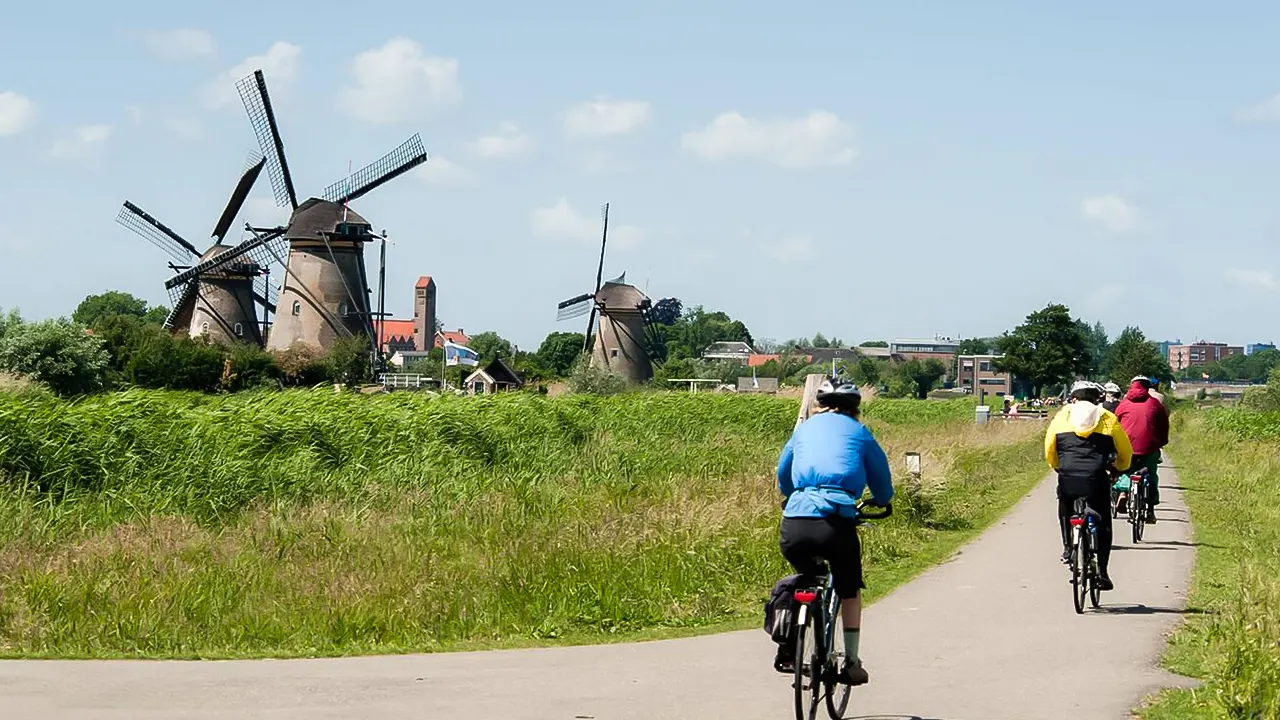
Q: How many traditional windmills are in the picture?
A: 3